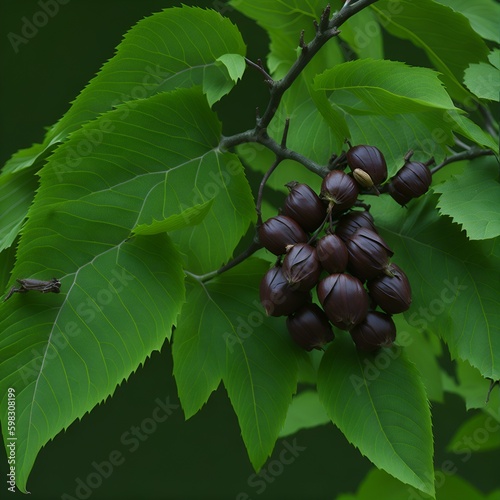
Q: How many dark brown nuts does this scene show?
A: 14